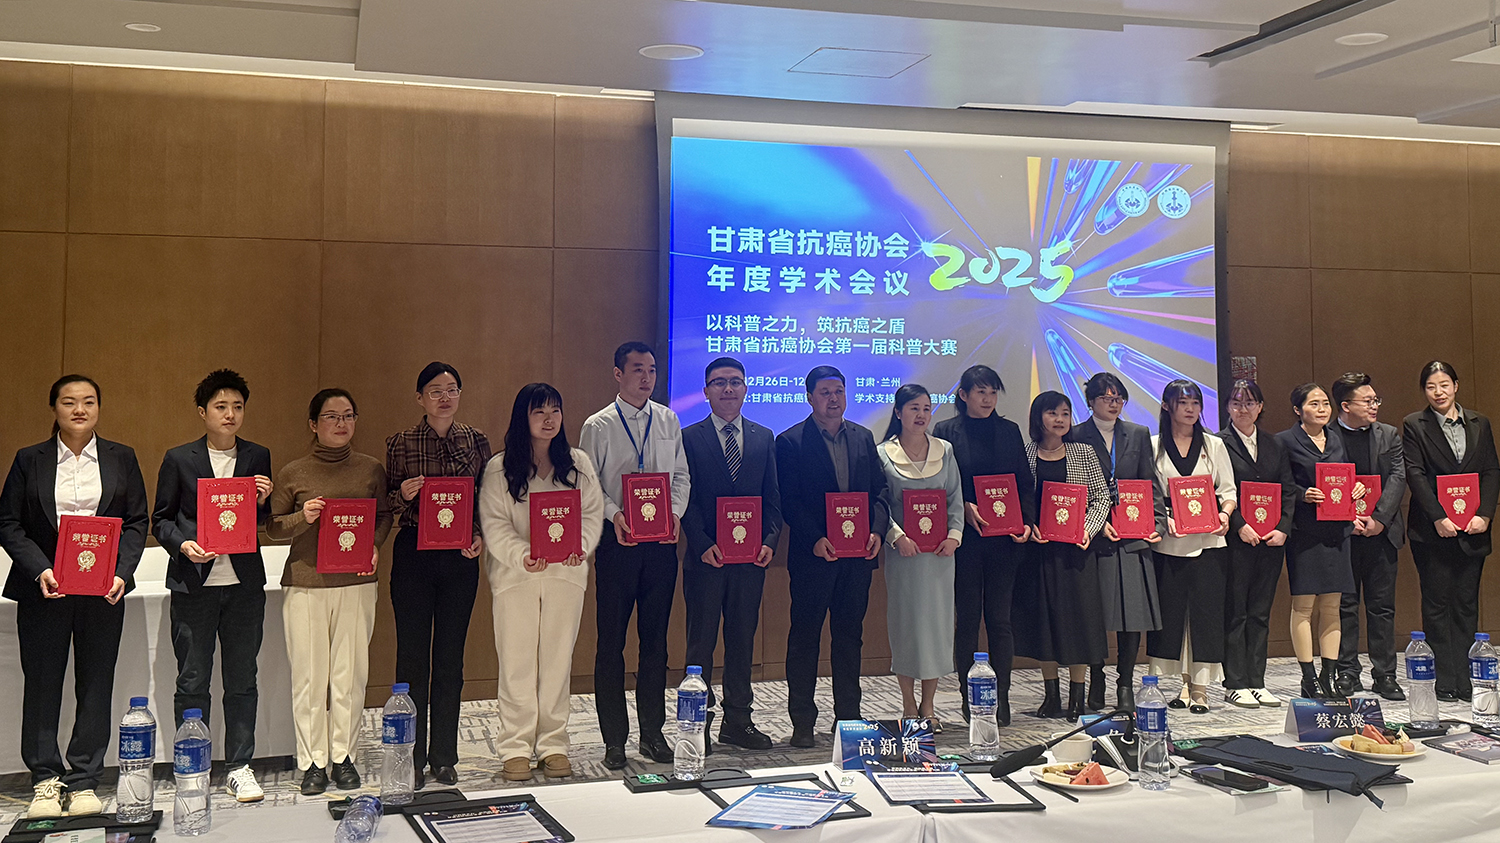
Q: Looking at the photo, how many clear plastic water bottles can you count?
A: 9